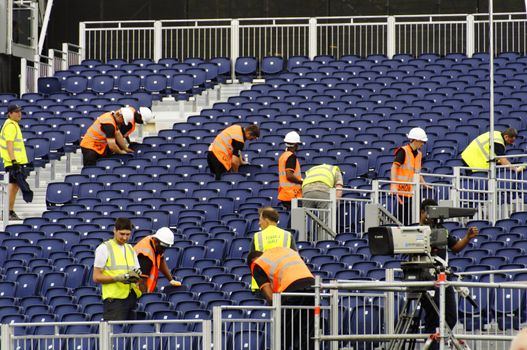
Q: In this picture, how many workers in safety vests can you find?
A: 12